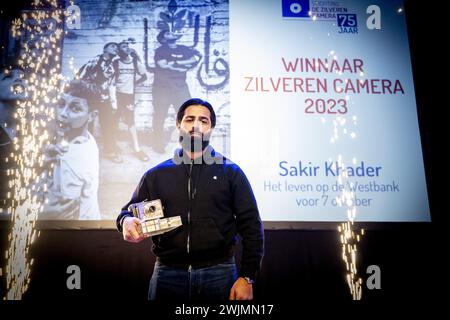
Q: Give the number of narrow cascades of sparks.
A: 2